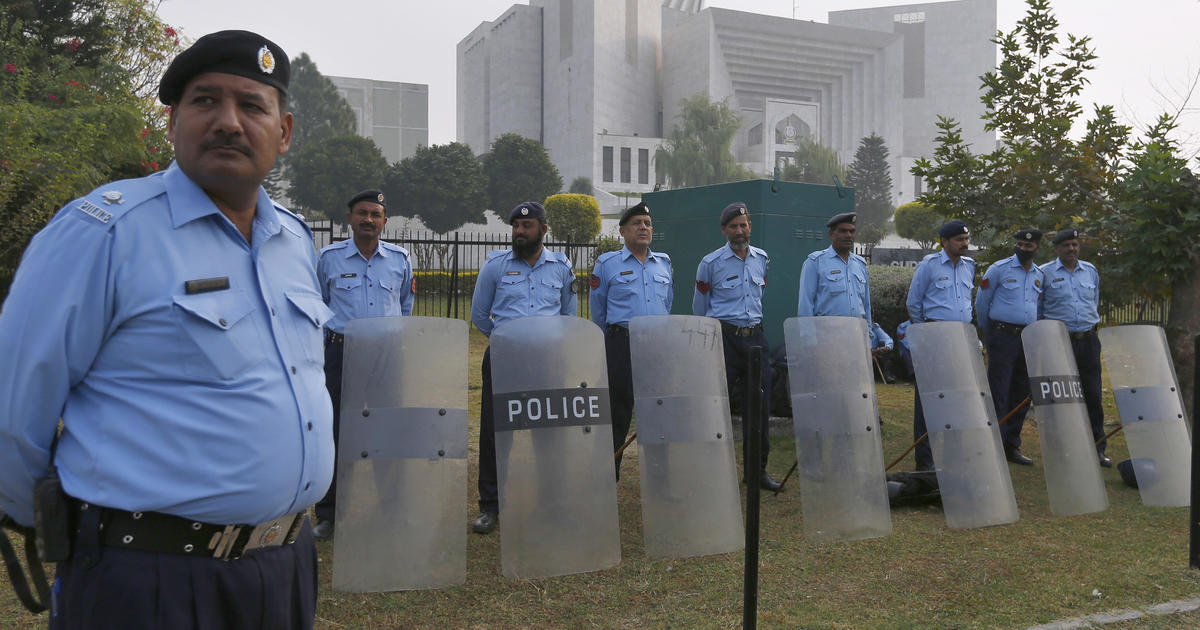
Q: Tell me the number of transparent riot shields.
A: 7